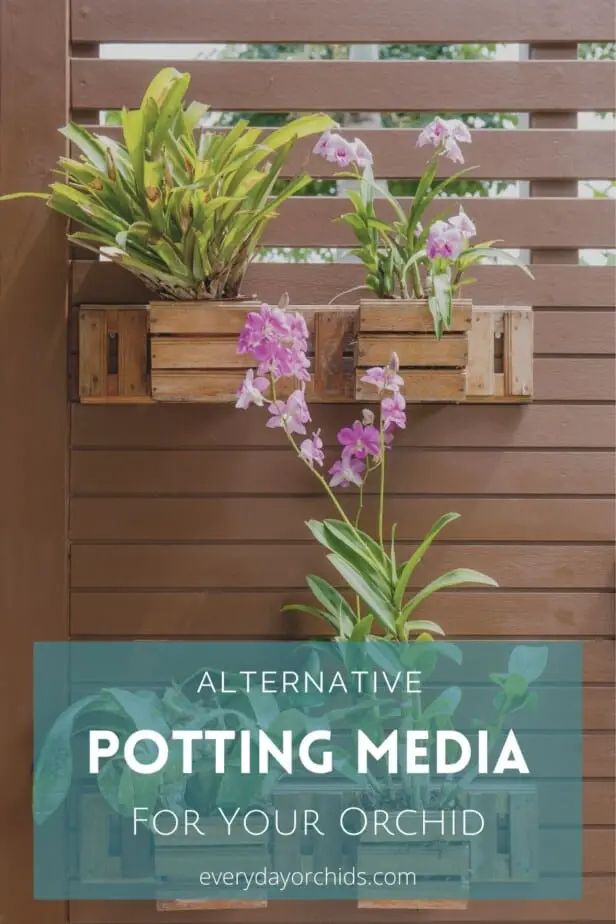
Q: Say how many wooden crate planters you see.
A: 4